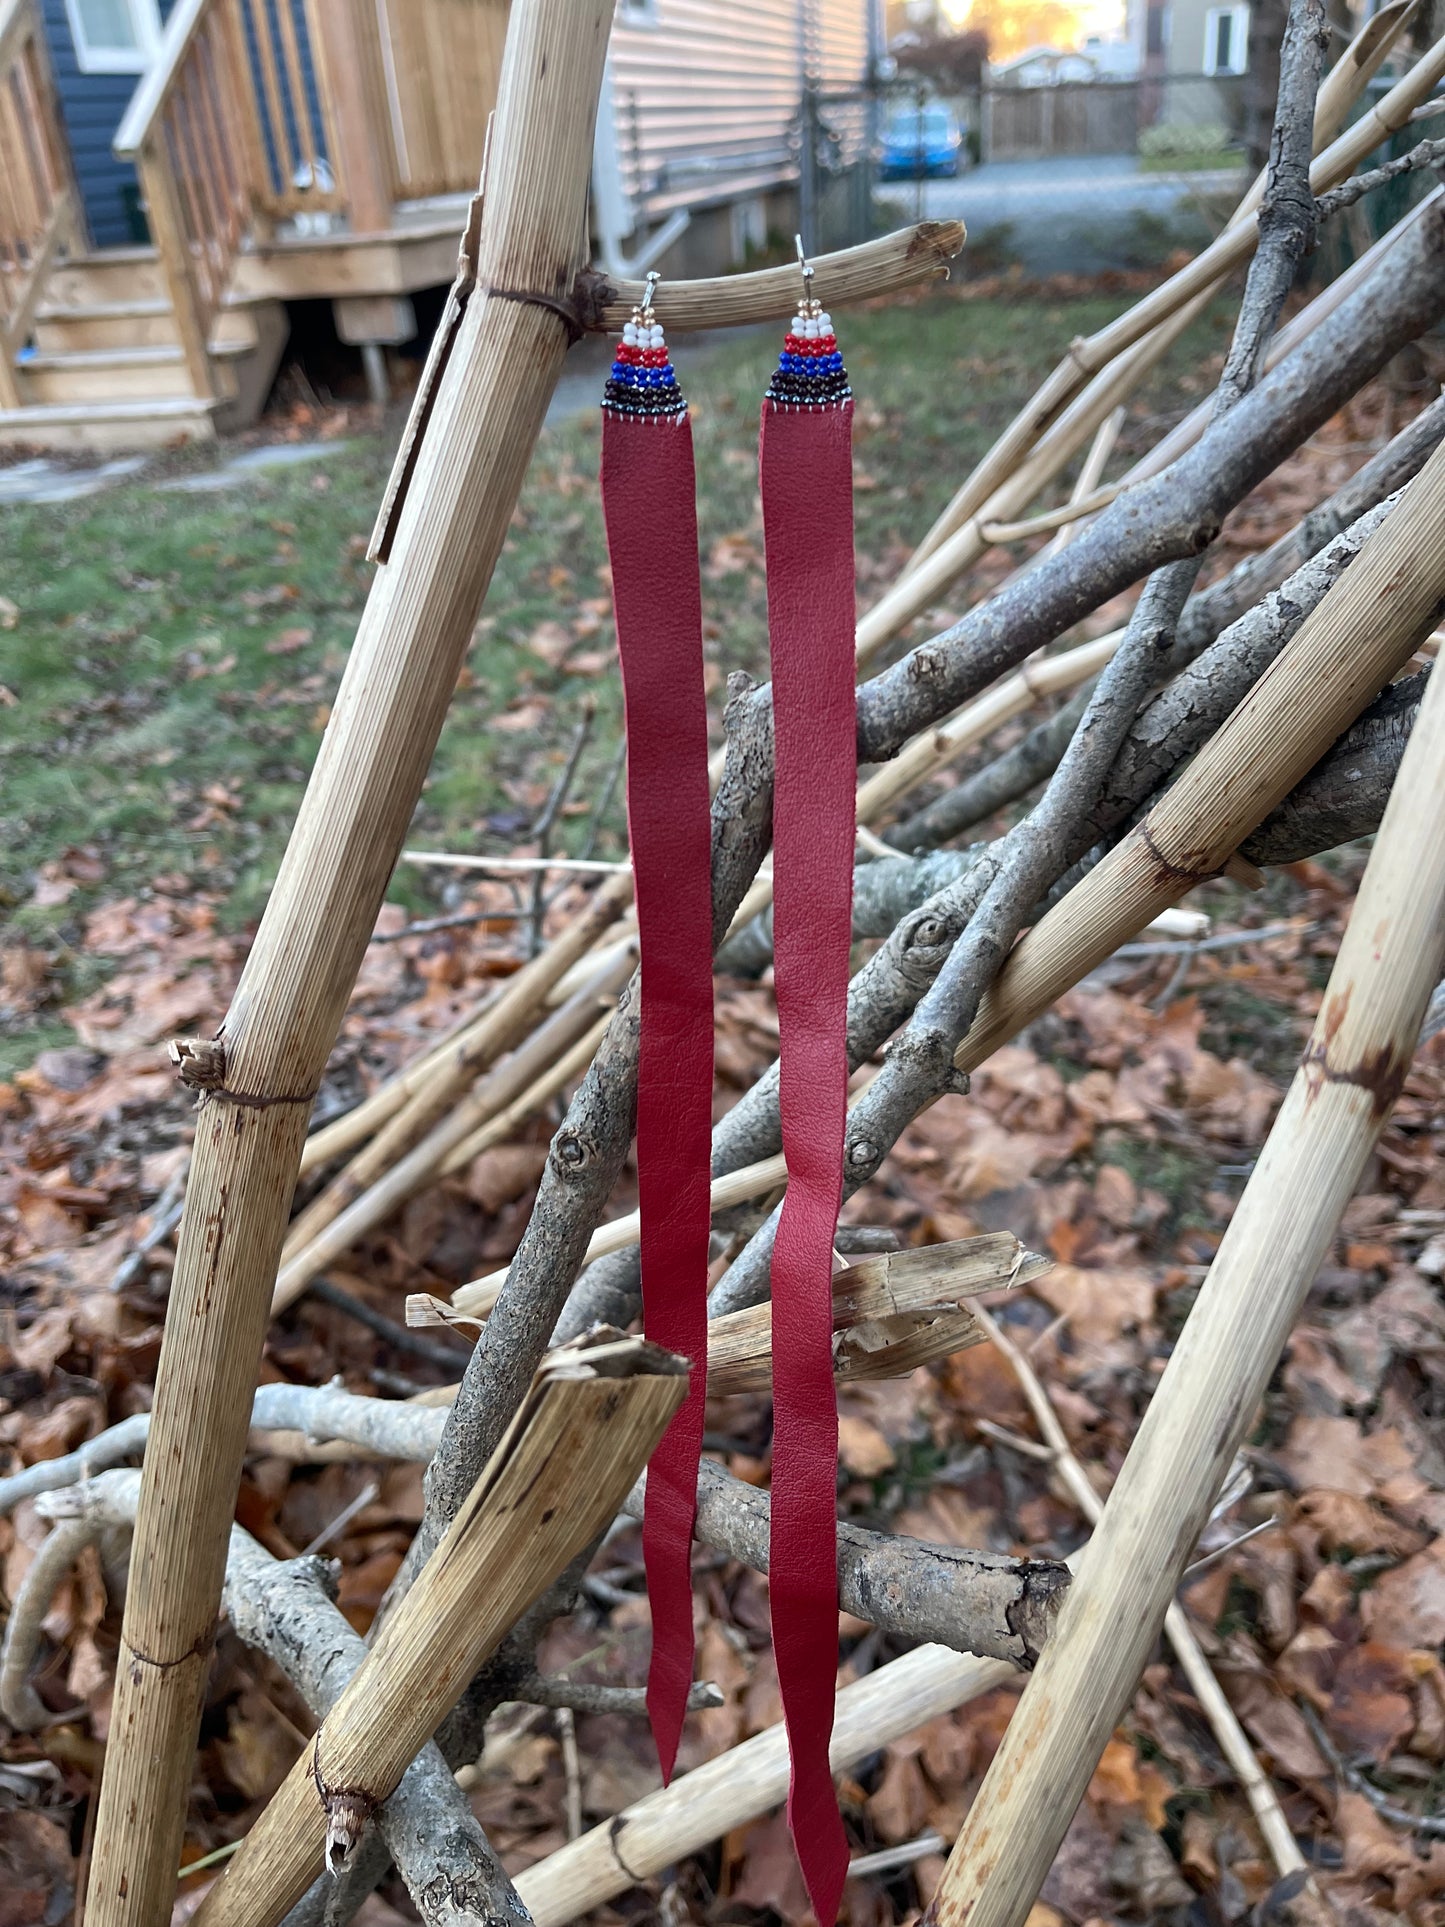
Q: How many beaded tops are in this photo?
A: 2